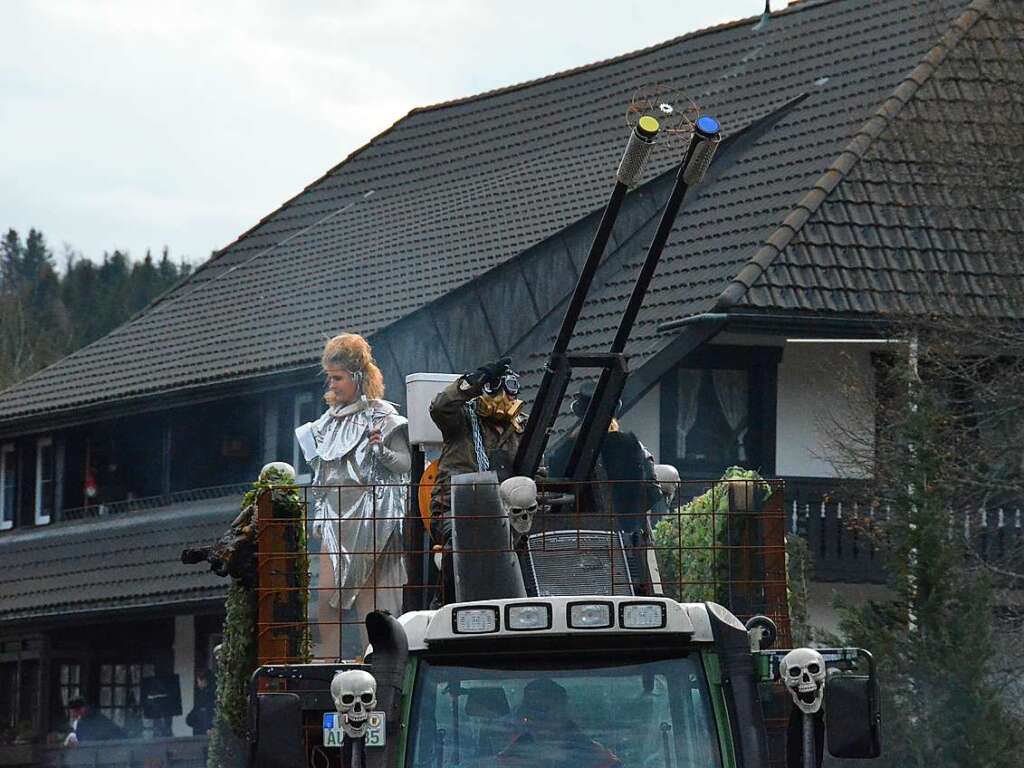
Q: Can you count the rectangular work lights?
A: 4